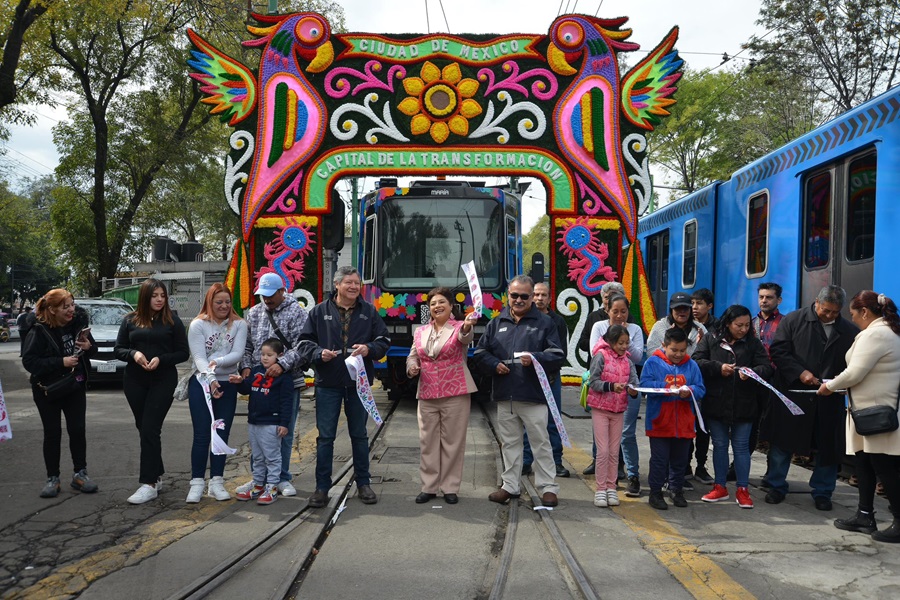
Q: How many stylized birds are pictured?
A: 2